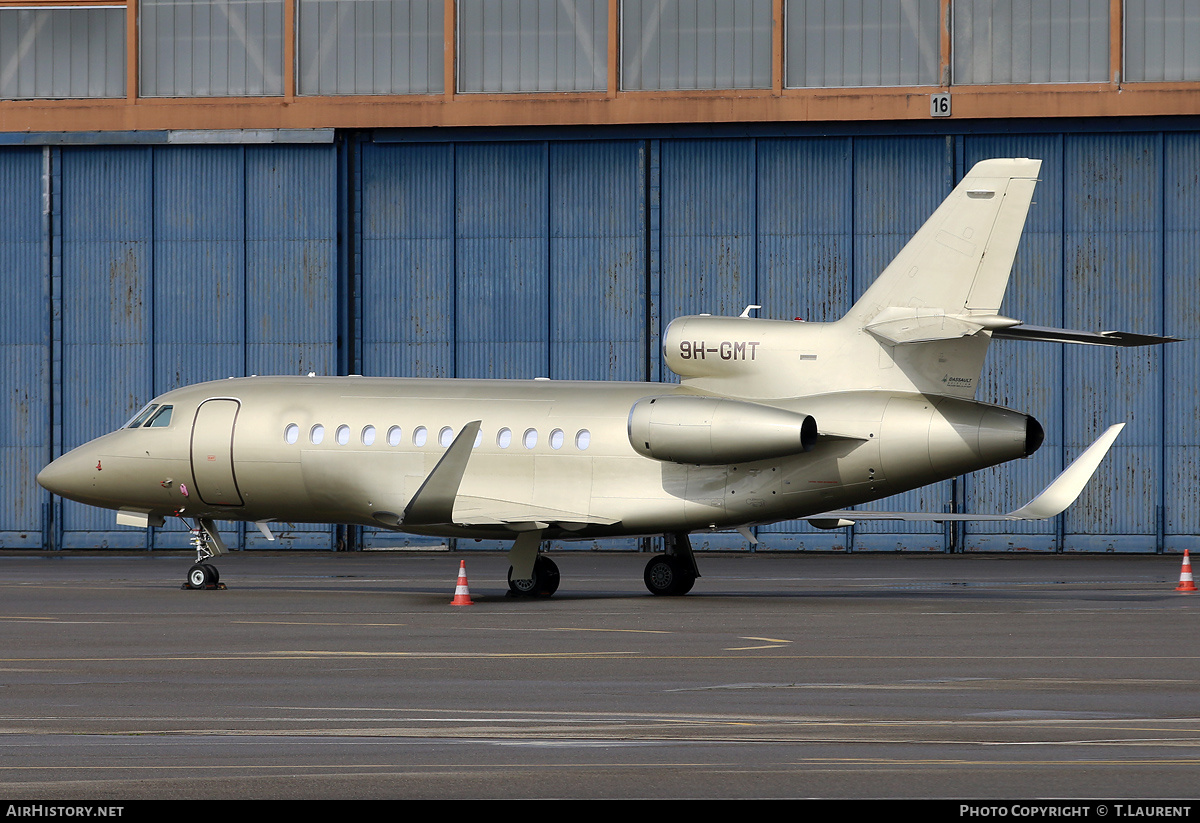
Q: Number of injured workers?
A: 0